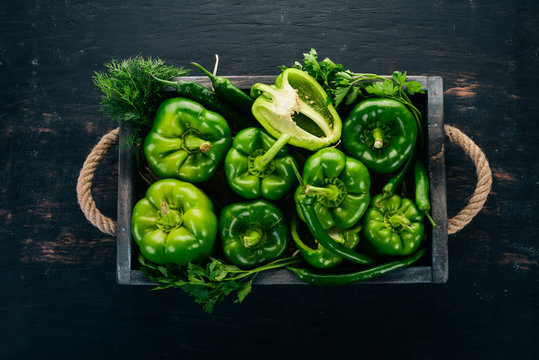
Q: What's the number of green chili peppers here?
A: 6